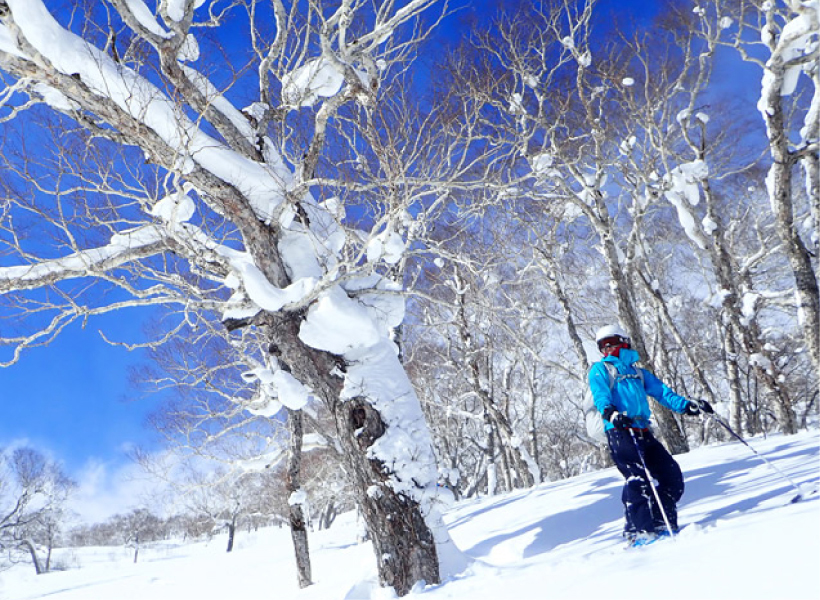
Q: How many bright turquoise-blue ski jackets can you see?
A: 1